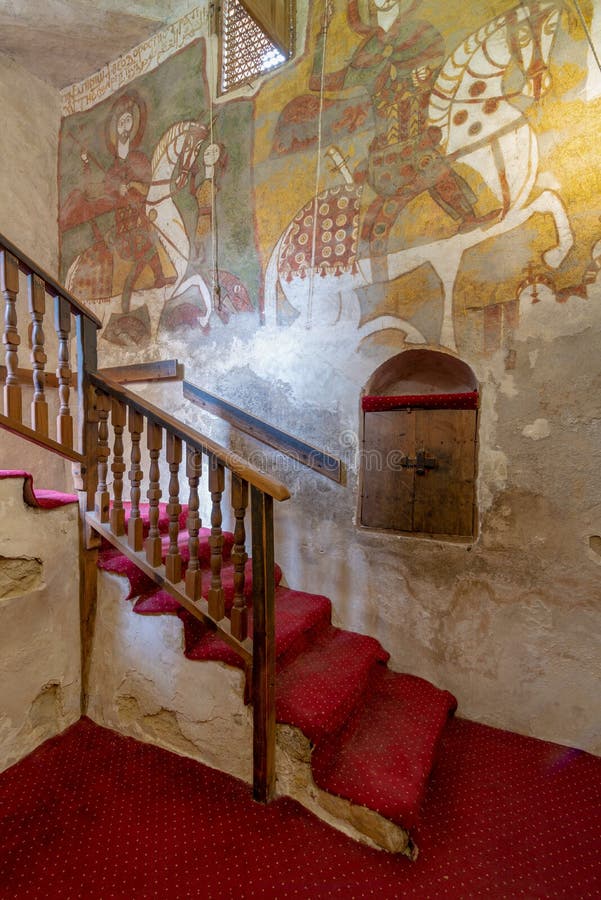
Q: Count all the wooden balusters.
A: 11